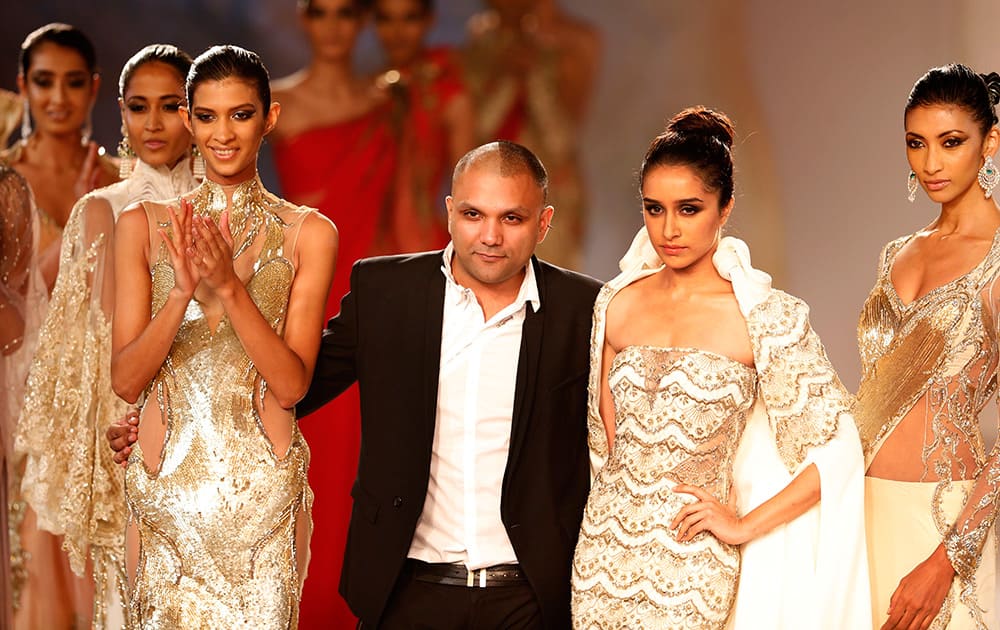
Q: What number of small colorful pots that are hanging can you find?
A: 0